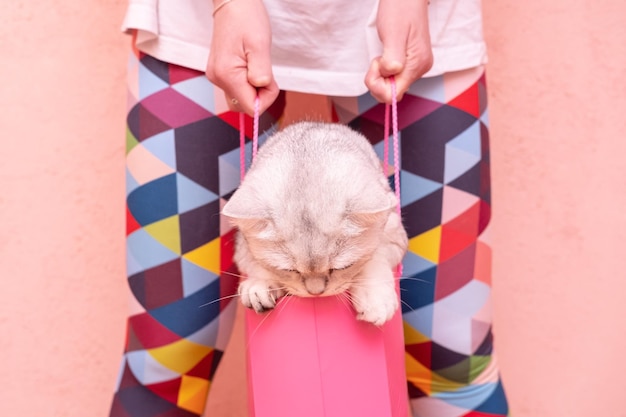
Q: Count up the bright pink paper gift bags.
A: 1